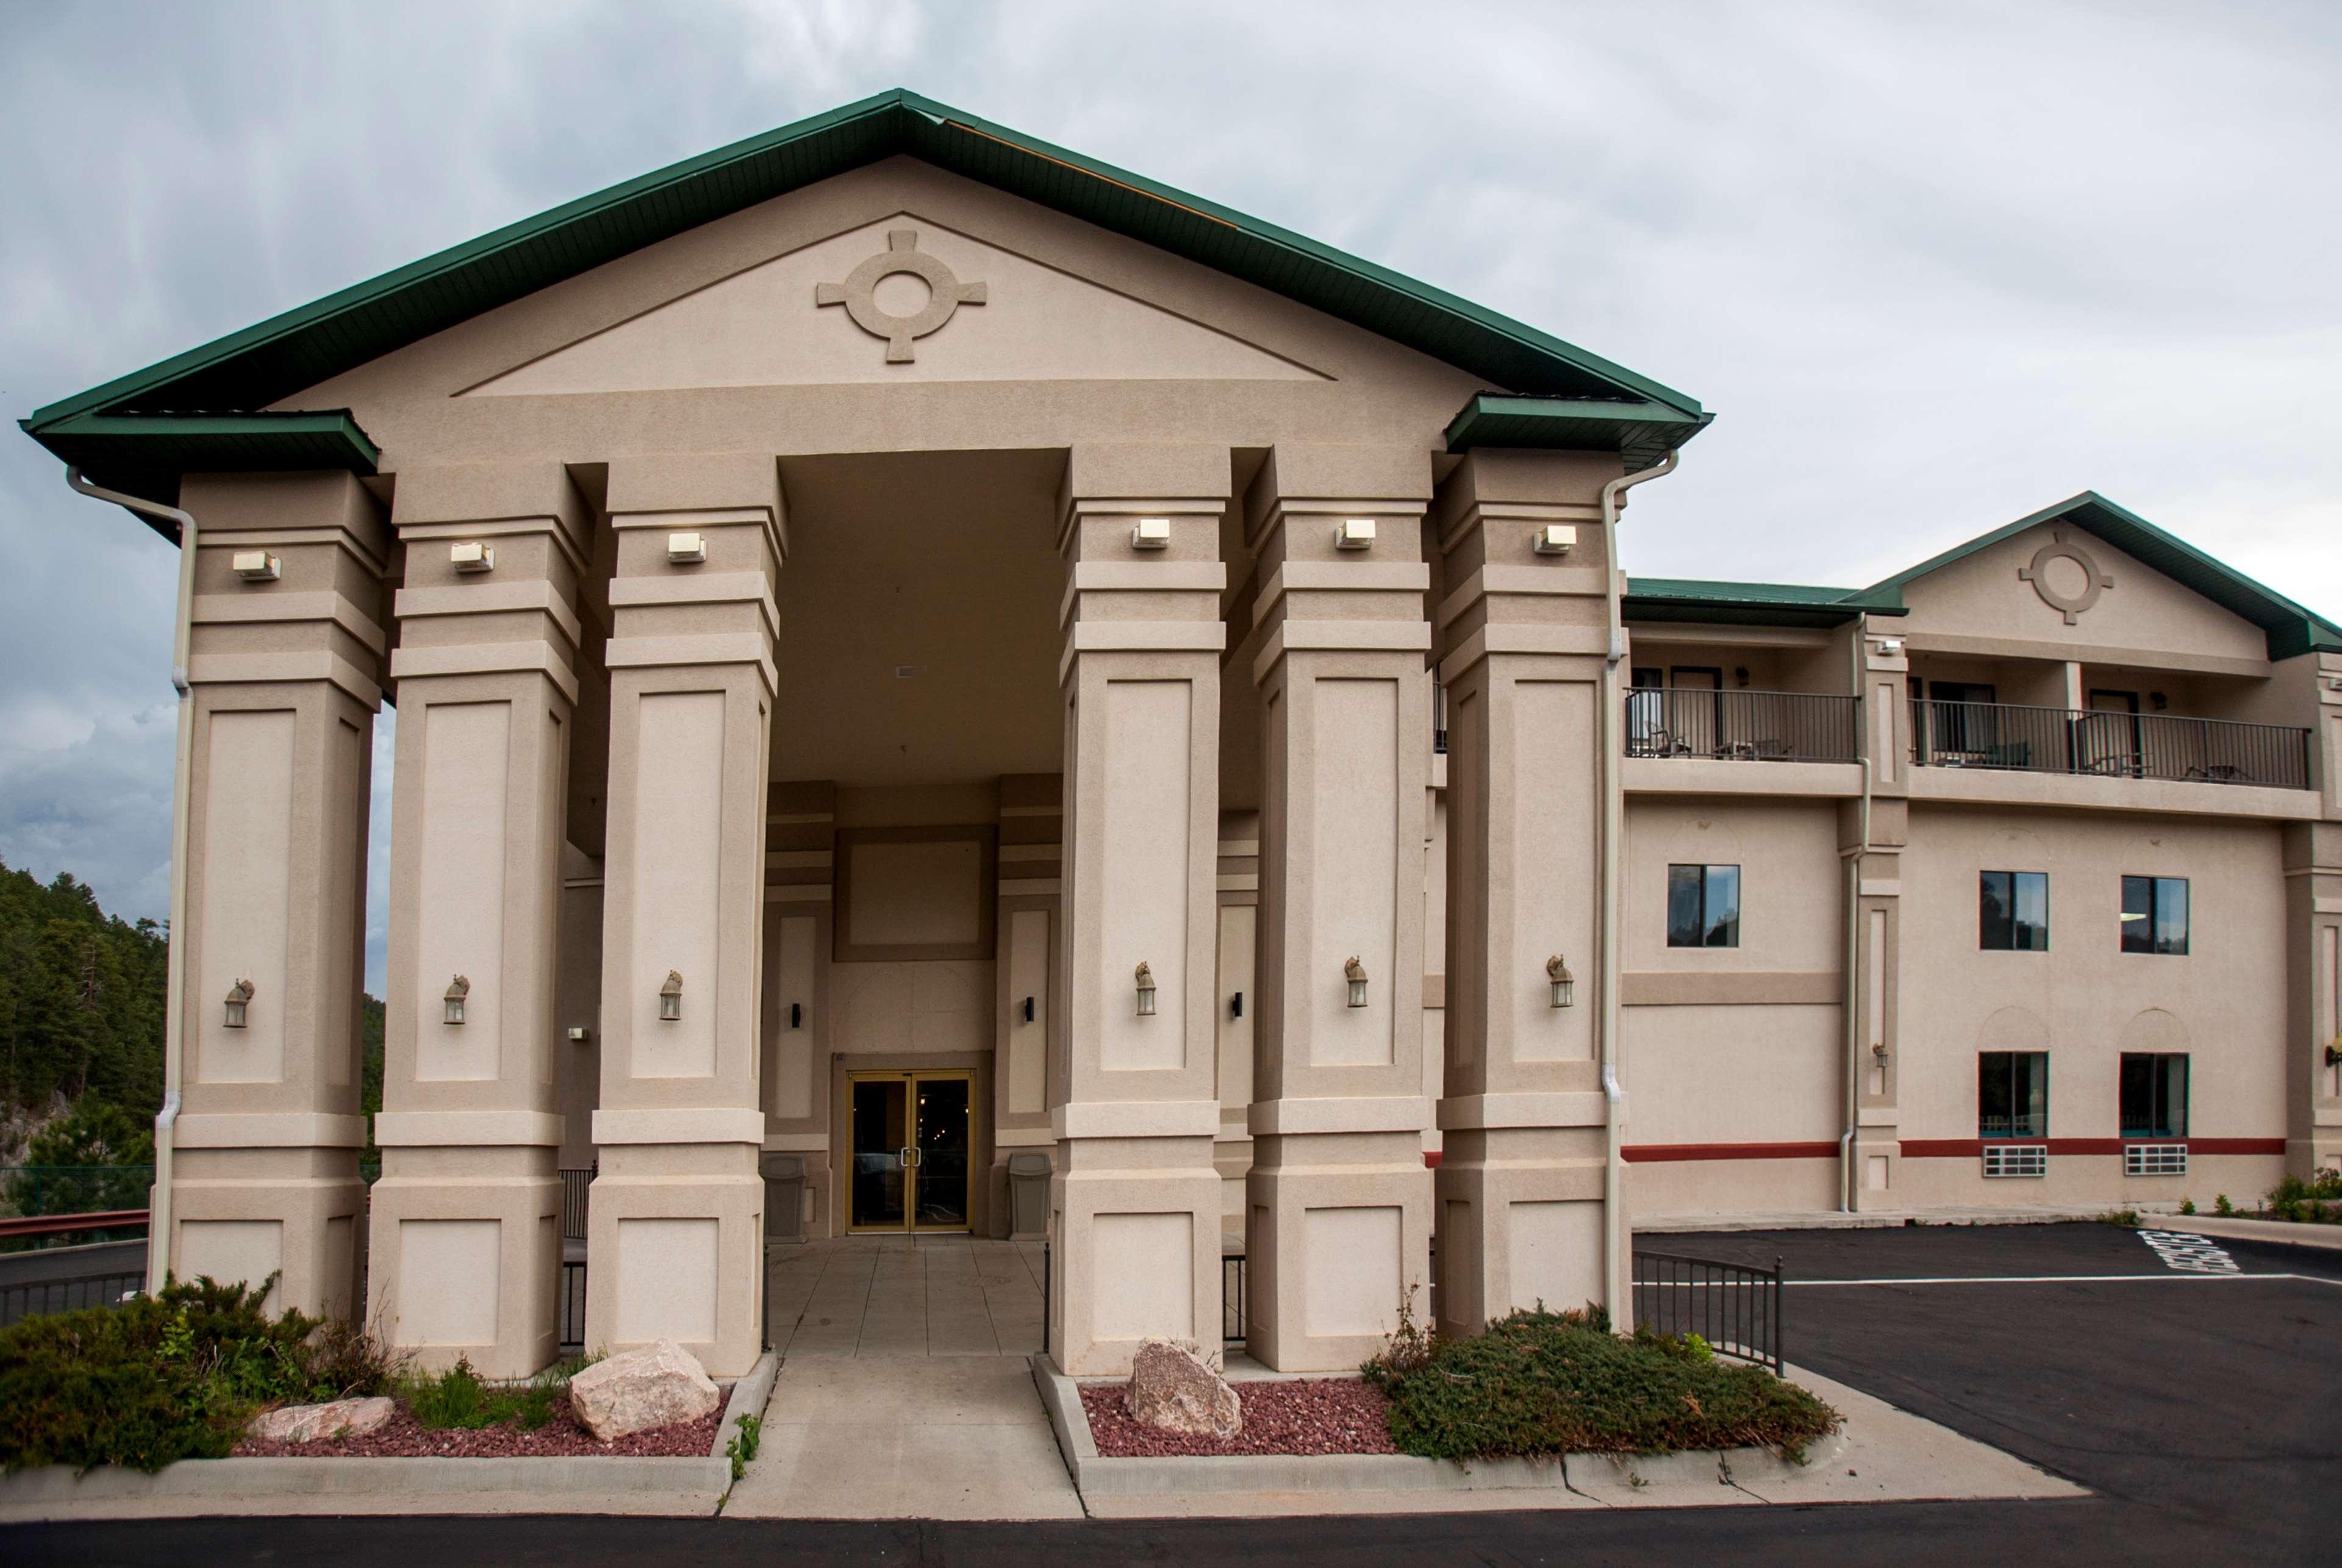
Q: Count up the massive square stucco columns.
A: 6